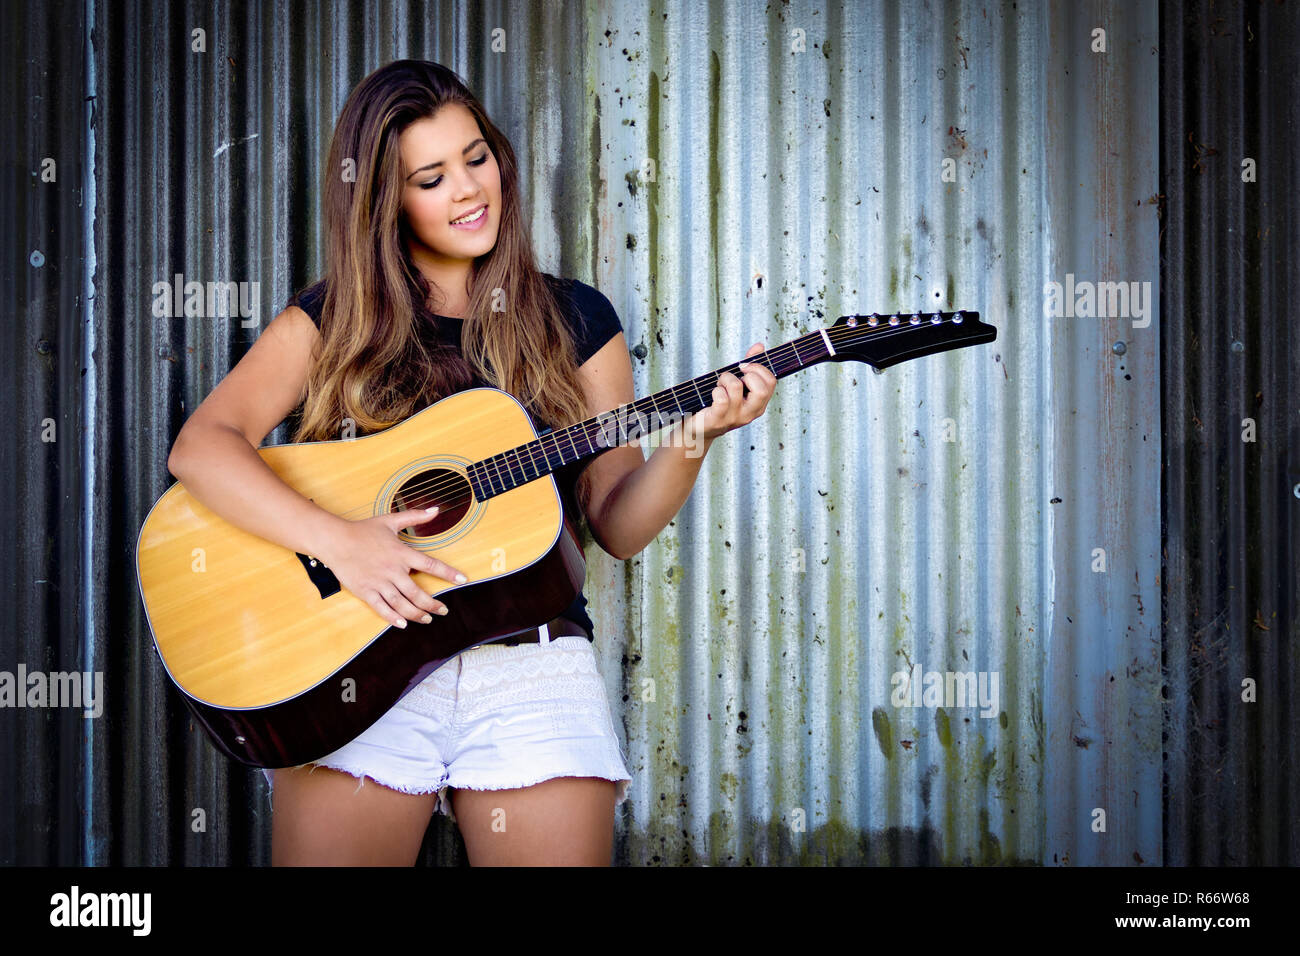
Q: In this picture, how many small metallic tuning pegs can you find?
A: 6